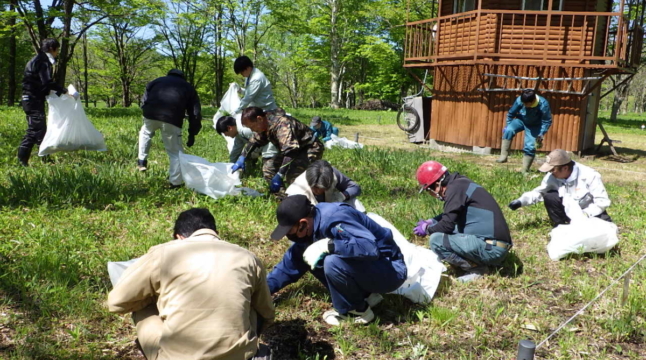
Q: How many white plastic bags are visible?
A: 7